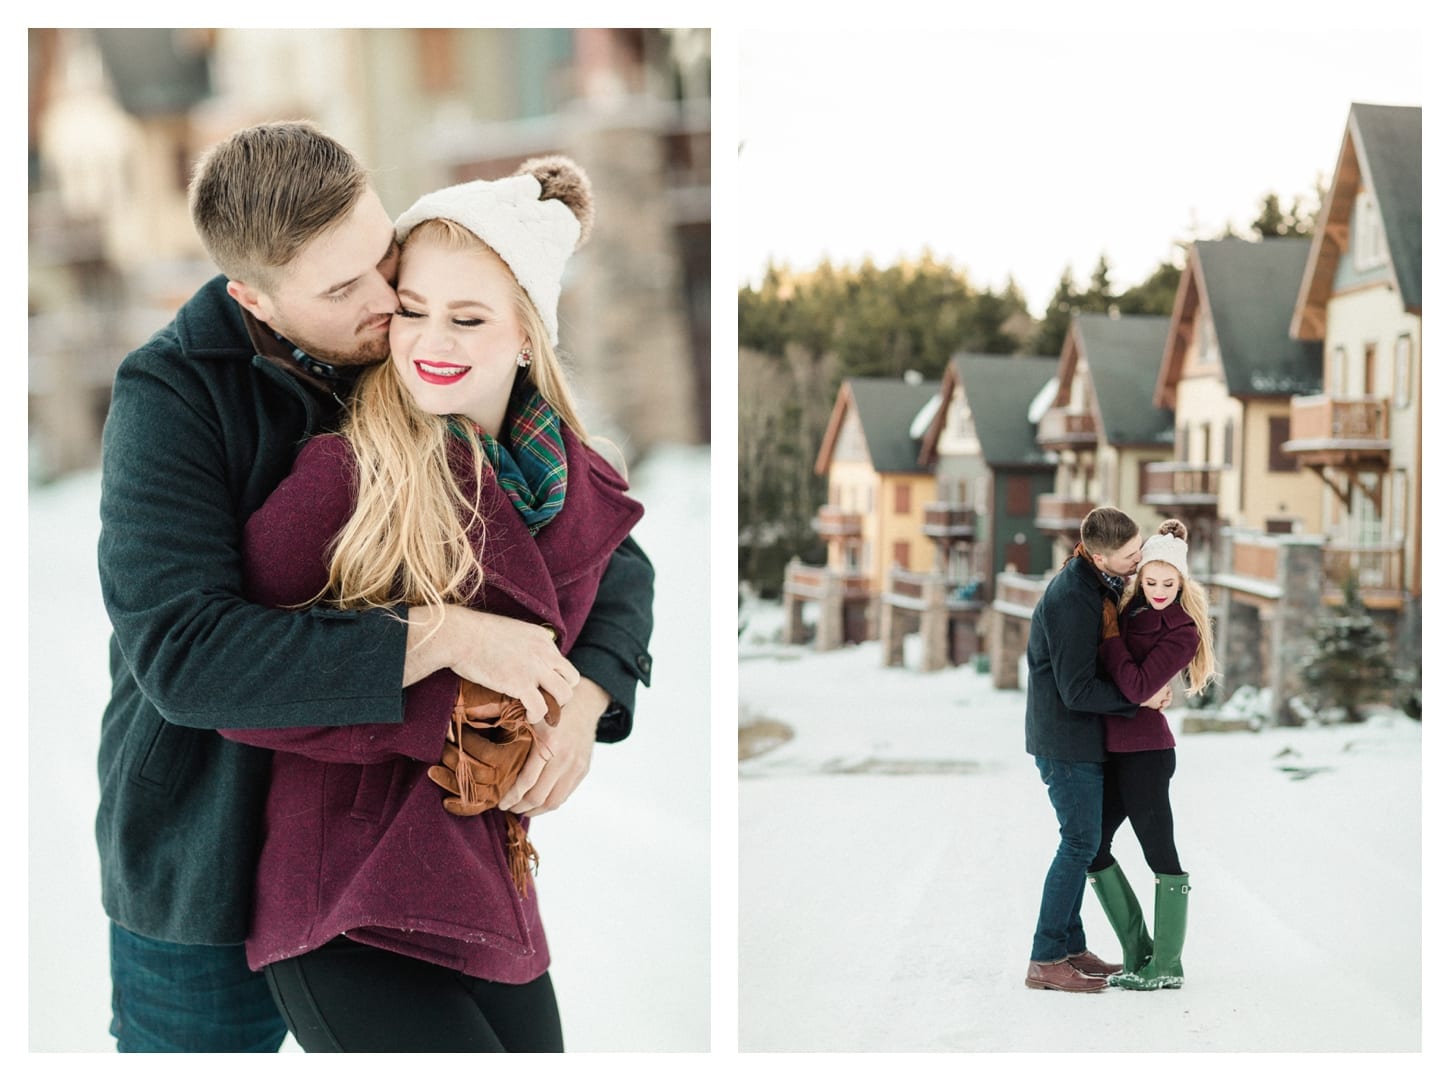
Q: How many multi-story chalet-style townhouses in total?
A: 5